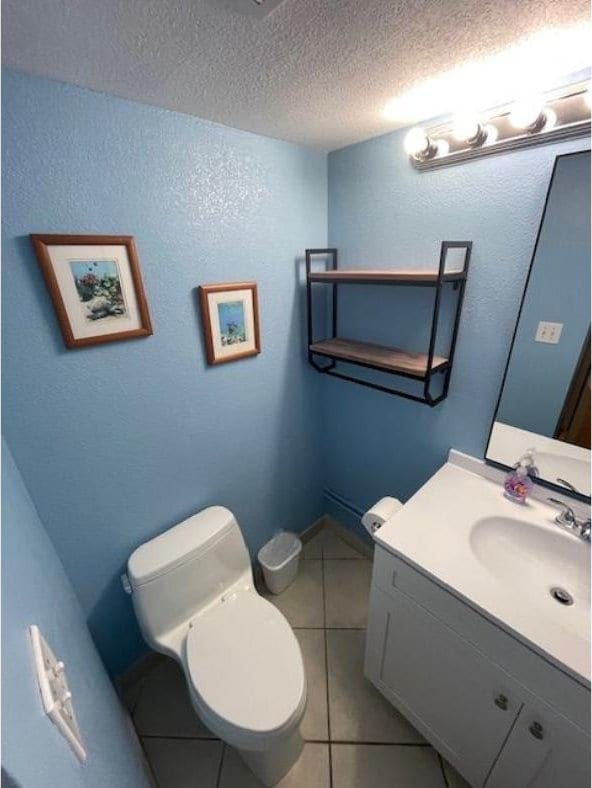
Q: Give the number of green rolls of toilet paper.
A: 0